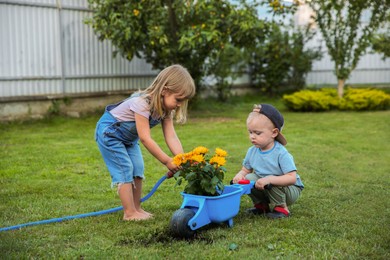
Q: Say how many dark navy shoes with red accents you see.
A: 2